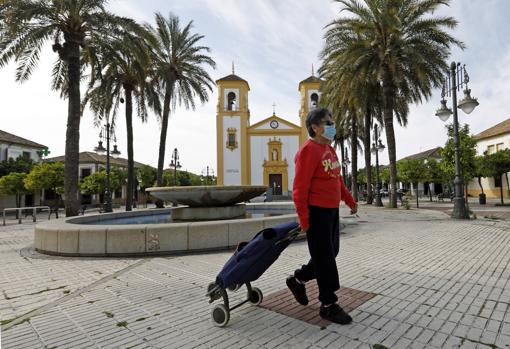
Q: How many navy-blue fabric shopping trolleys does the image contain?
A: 1